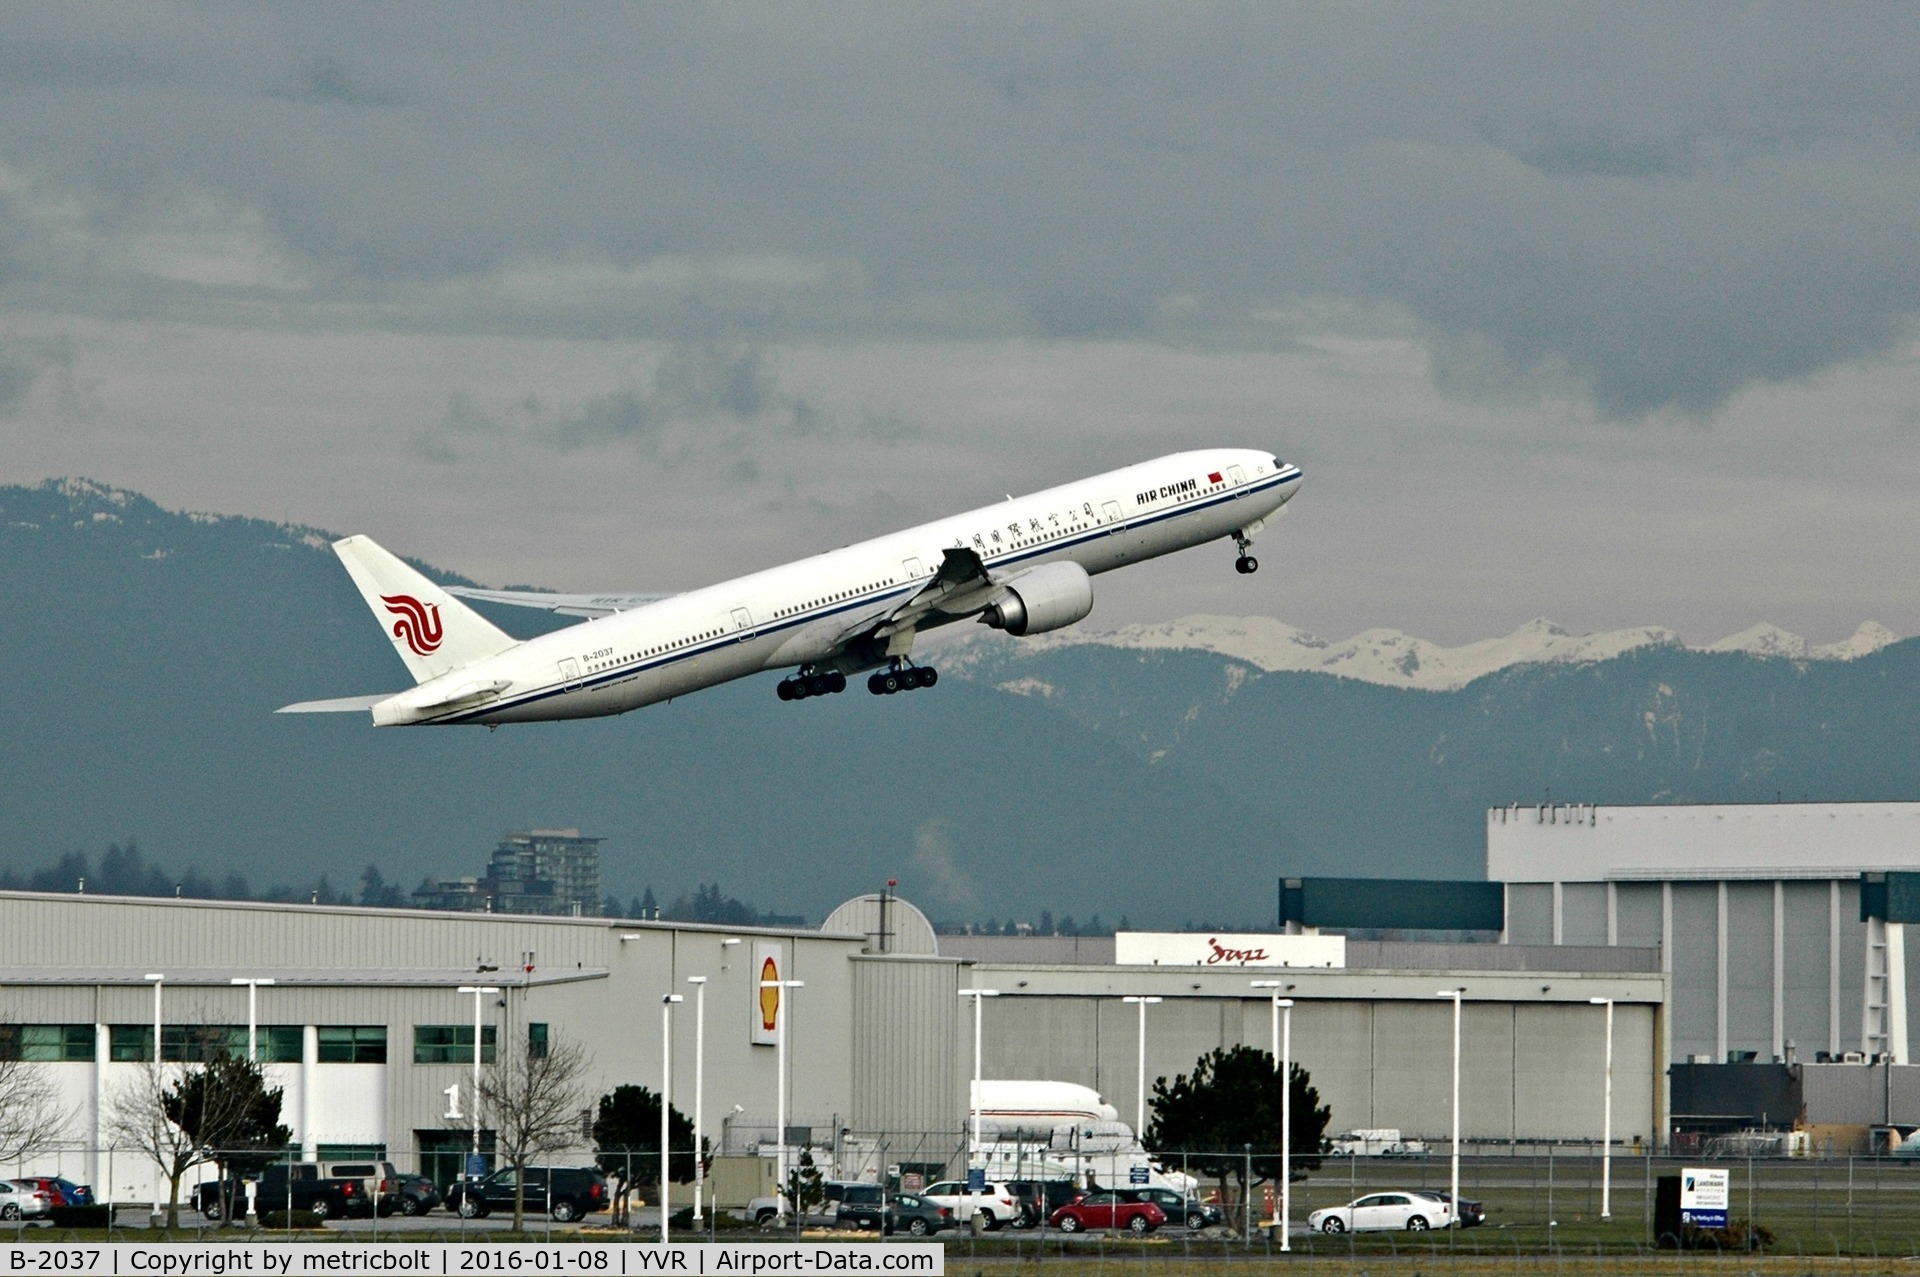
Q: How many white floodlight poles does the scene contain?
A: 12